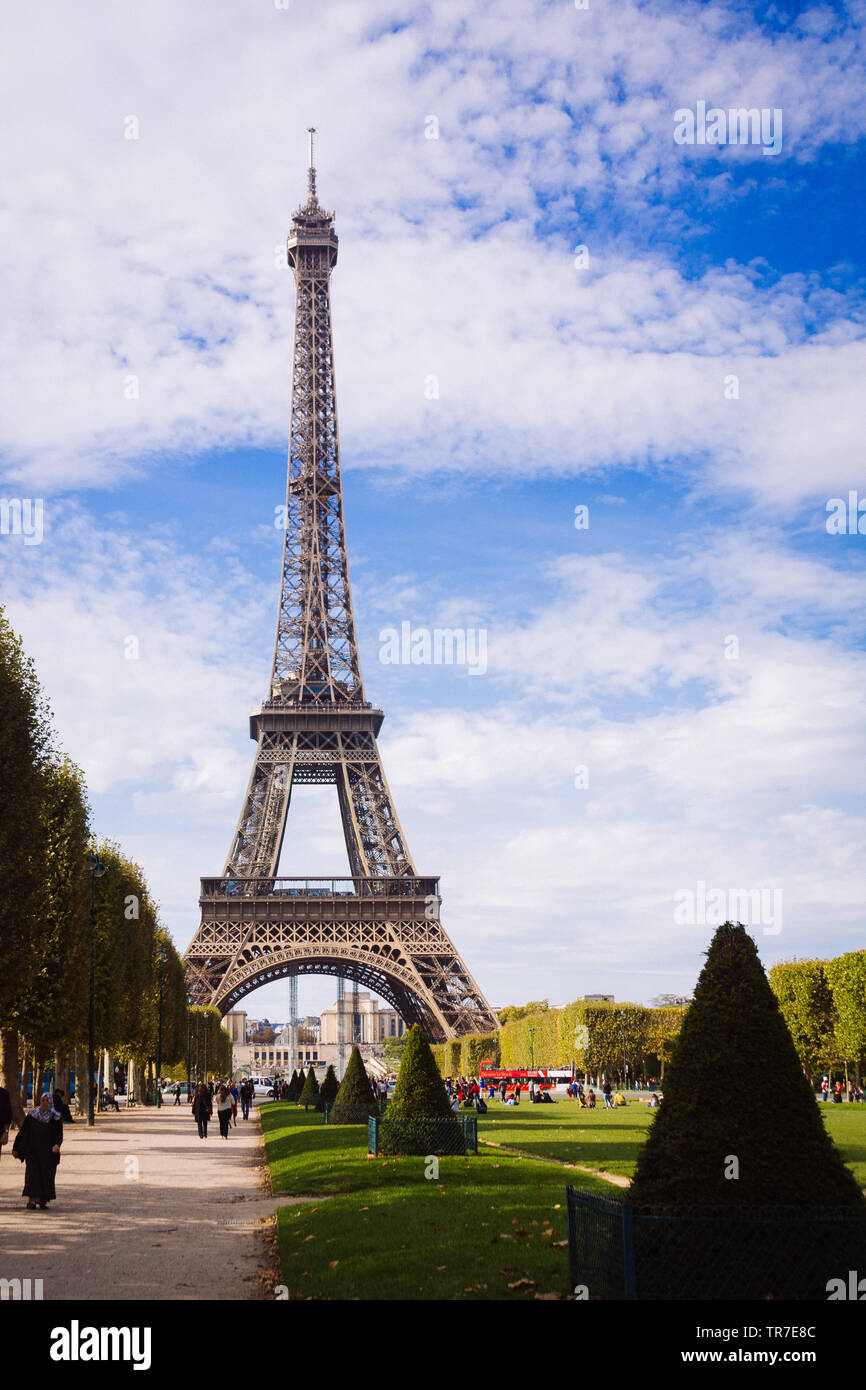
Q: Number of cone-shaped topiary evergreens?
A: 7